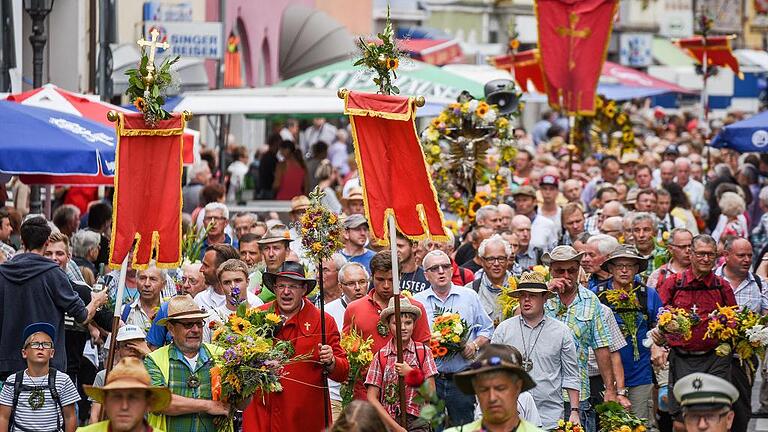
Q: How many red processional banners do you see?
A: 5